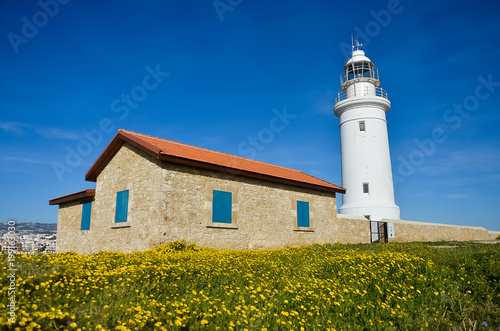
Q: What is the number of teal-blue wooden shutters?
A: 4